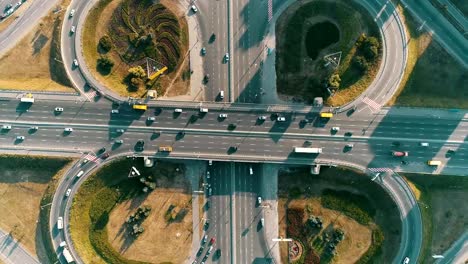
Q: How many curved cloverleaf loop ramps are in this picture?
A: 4